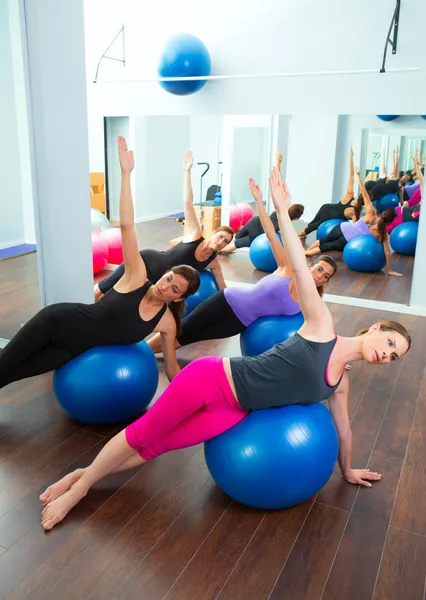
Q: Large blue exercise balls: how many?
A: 5